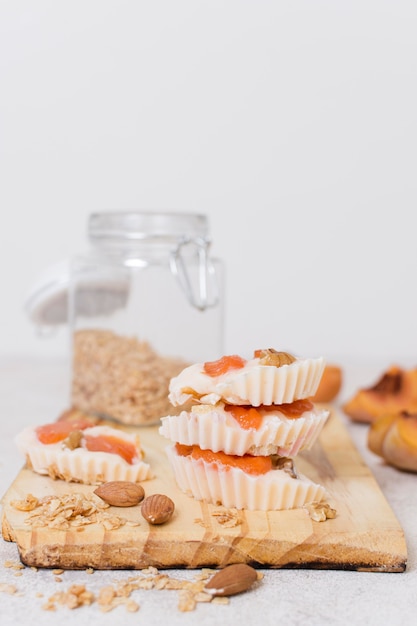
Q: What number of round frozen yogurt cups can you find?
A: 4